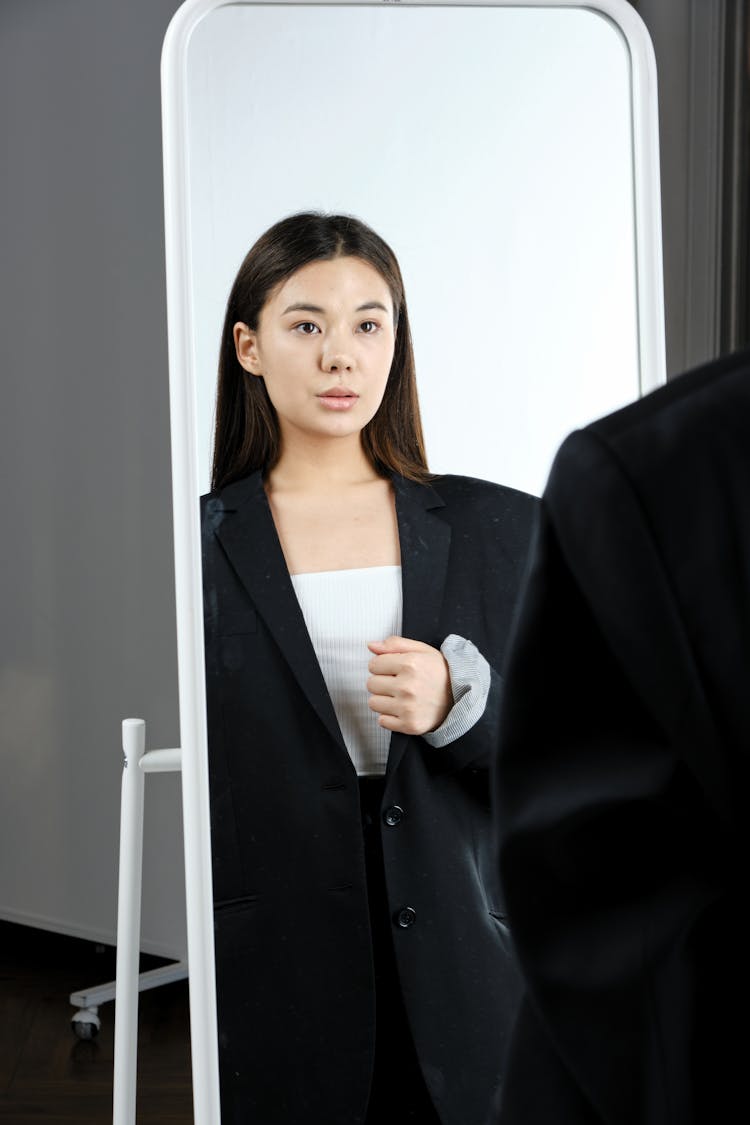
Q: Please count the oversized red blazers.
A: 0